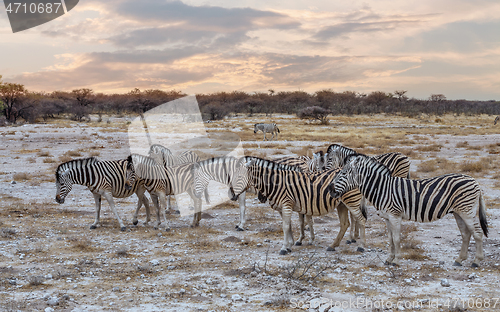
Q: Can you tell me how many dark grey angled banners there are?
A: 1